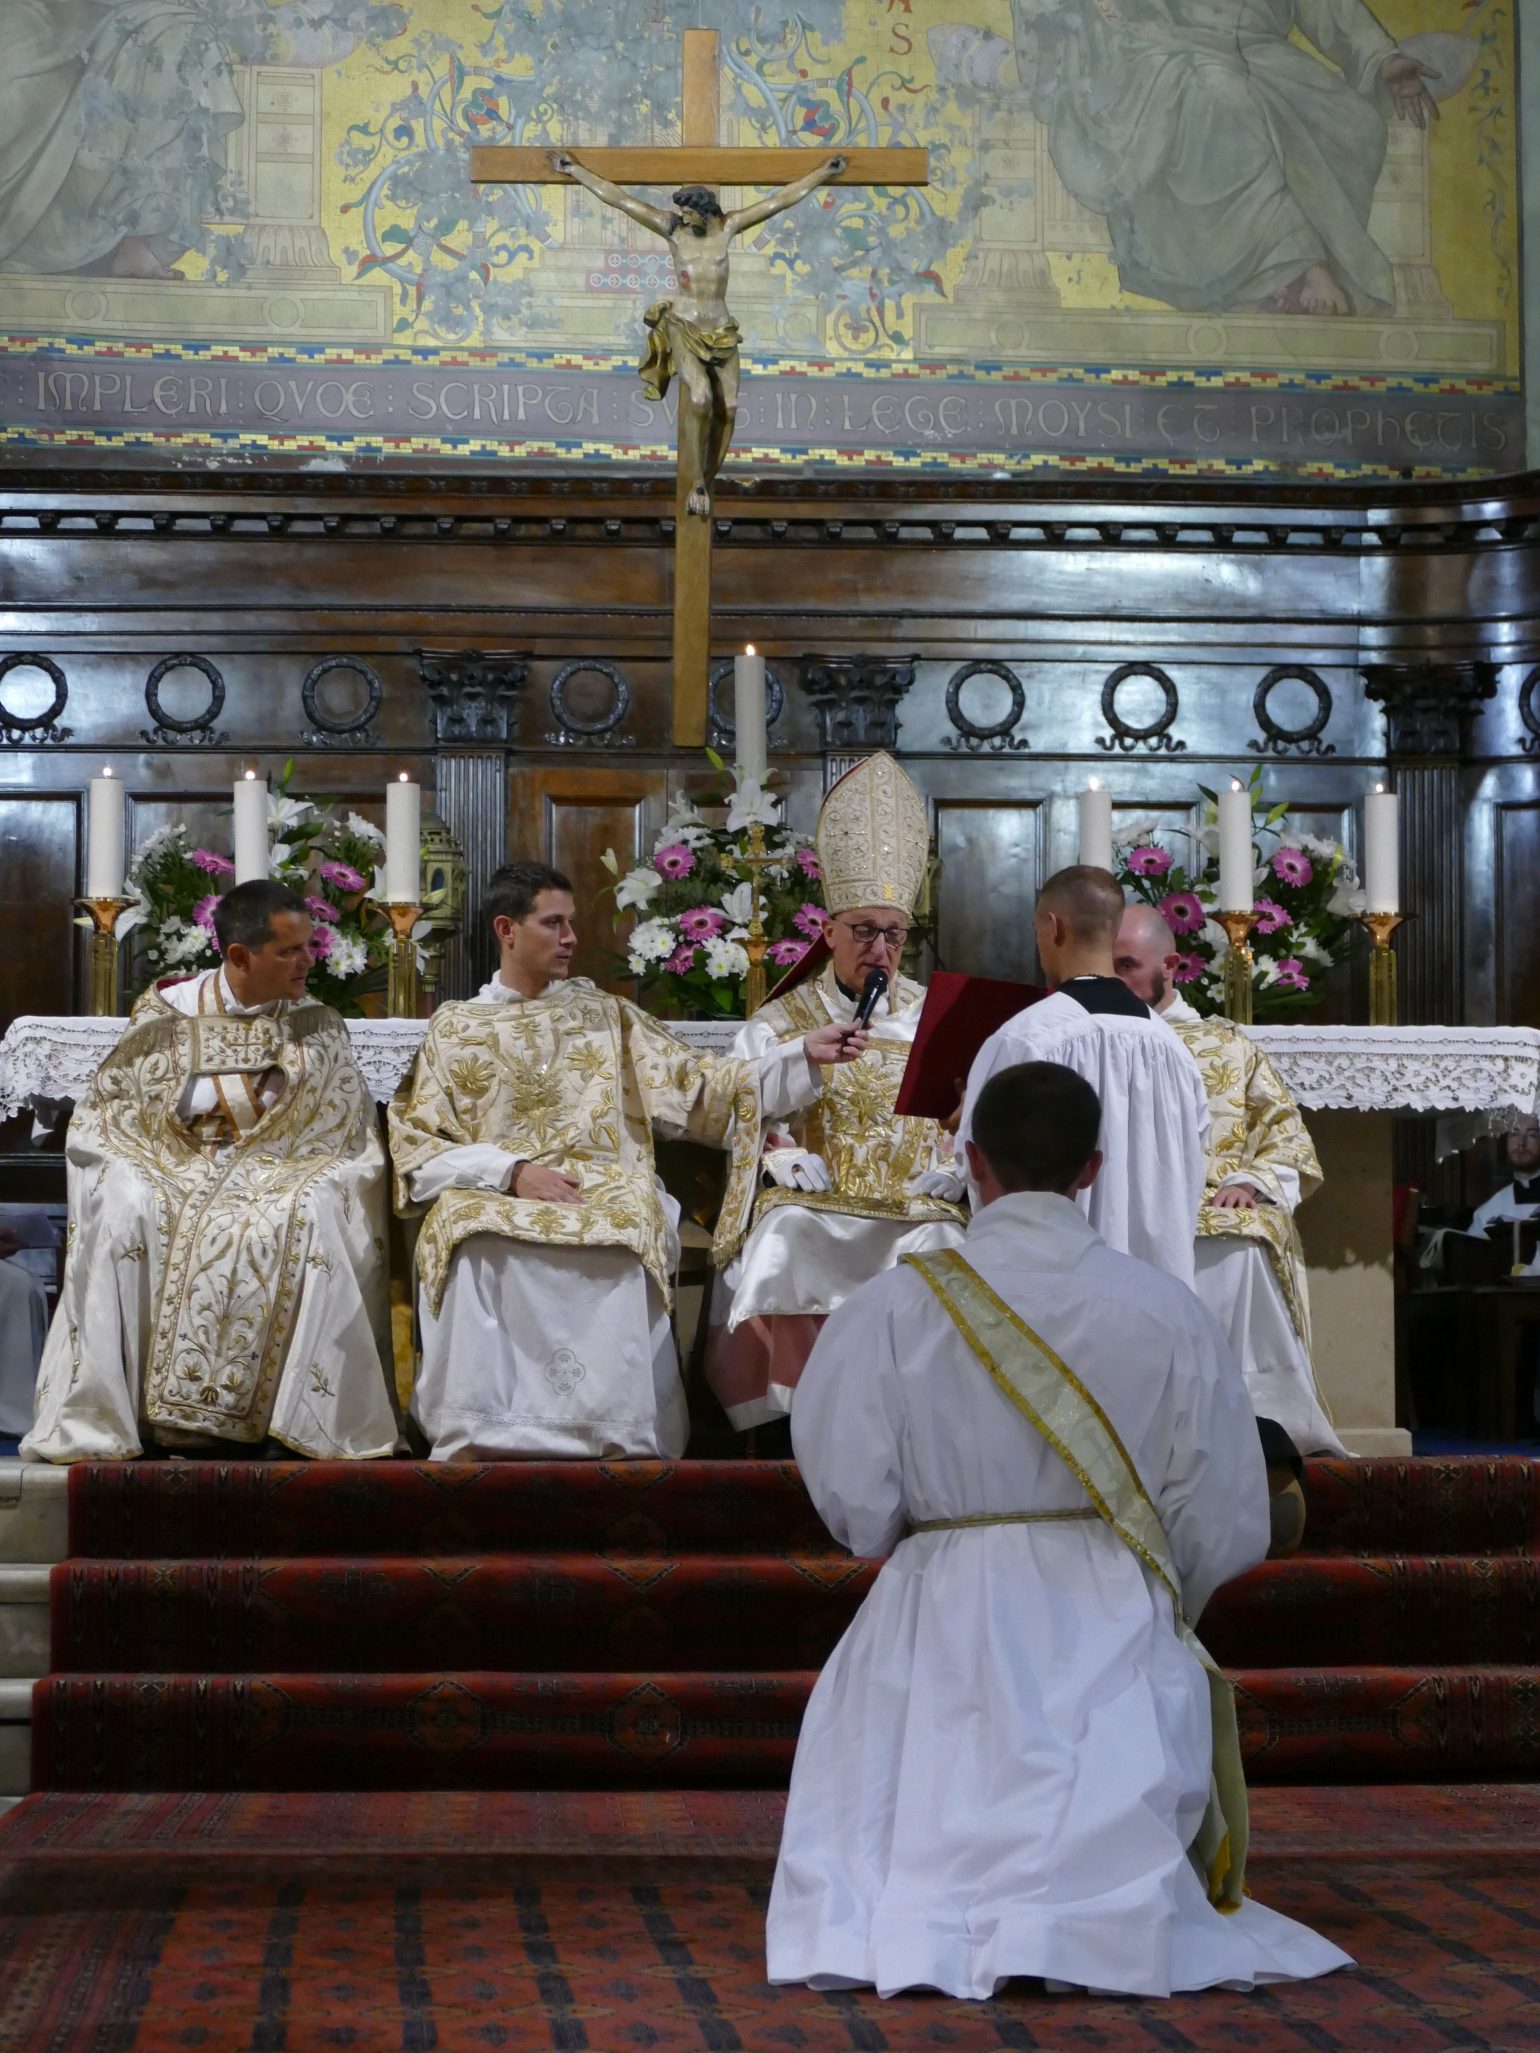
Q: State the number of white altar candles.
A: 7